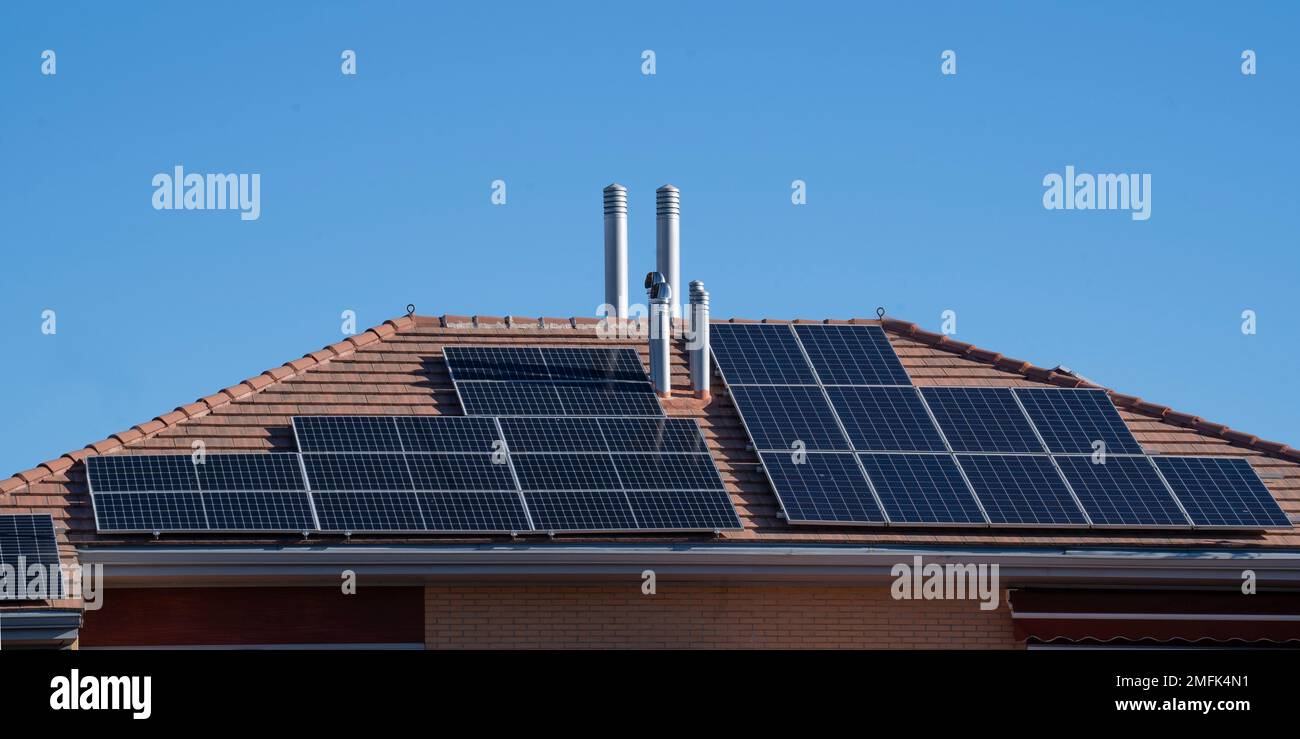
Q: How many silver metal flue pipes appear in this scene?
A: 6